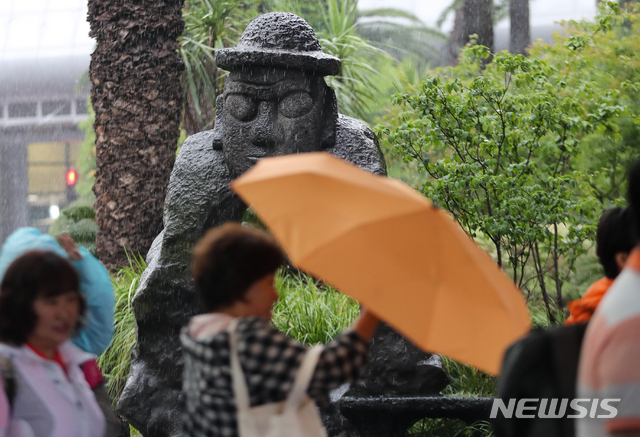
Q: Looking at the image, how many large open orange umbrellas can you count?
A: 1